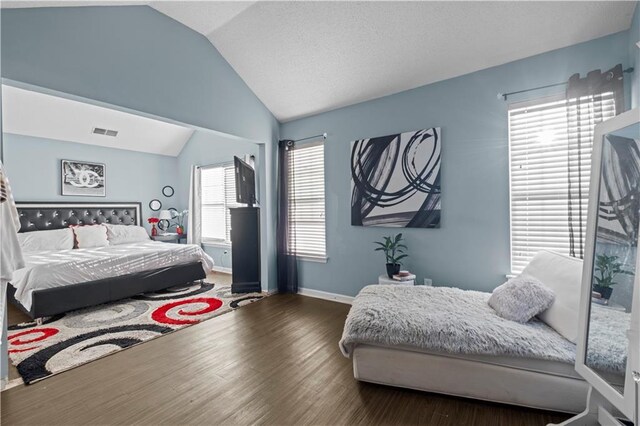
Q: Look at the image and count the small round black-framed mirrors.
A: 4